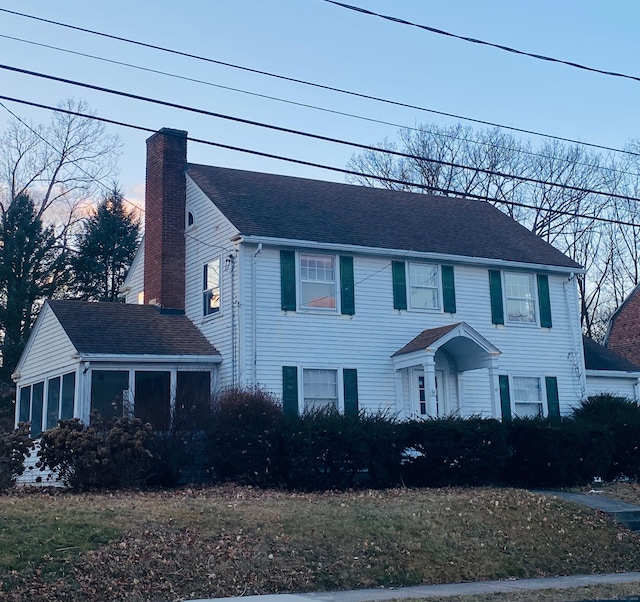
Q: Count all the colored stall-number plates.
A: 0